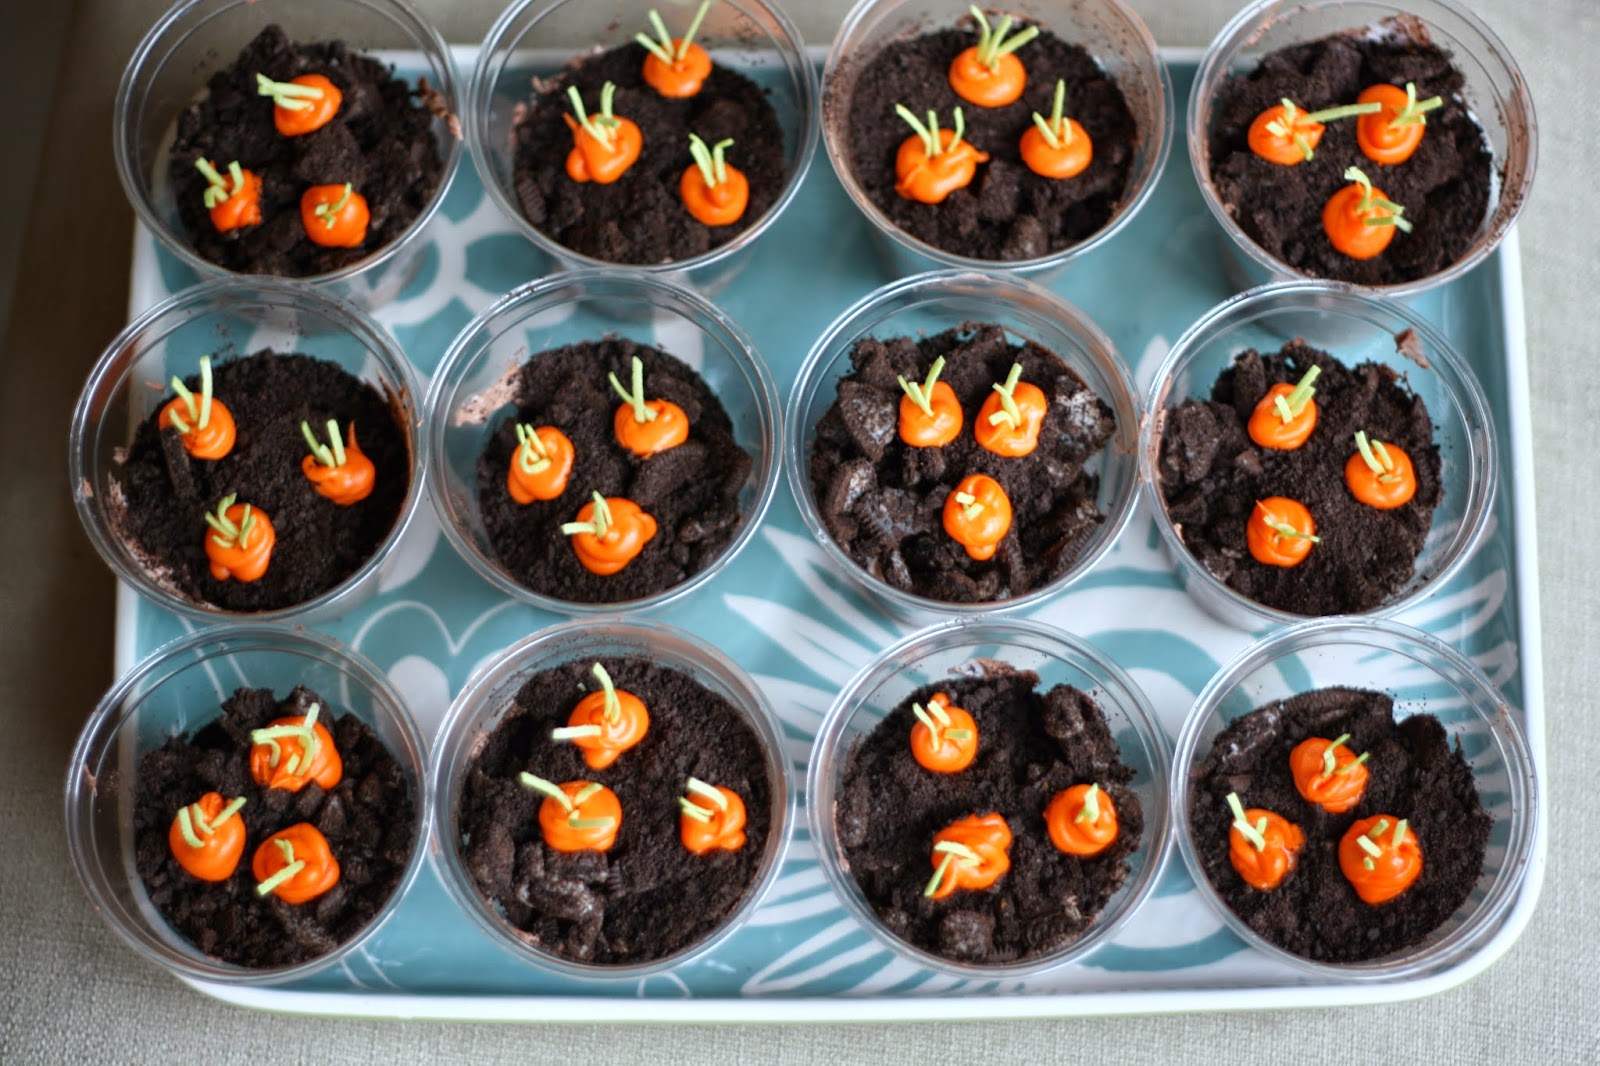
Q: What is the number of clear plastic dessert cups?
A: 12